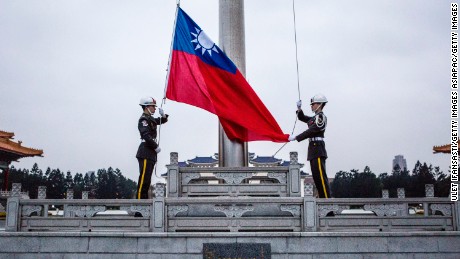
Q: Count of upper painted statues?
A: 0